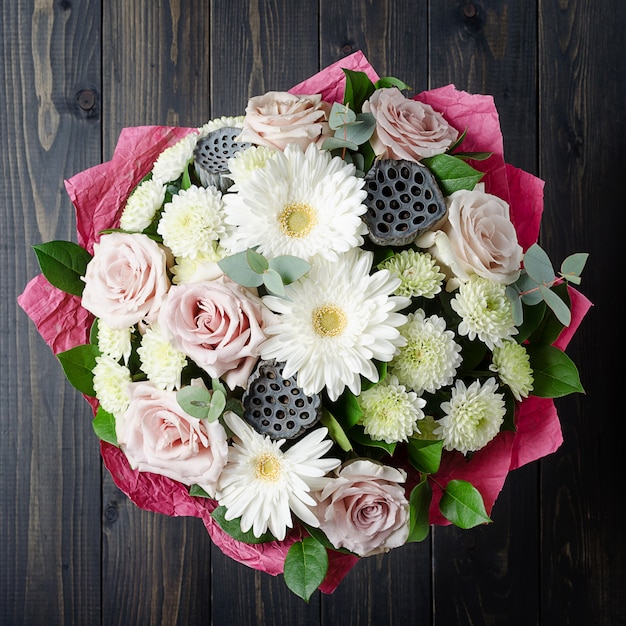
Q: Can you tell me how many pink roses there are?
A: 7